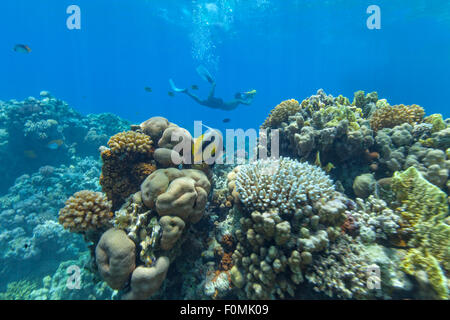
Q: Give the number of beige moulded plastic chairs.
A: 0